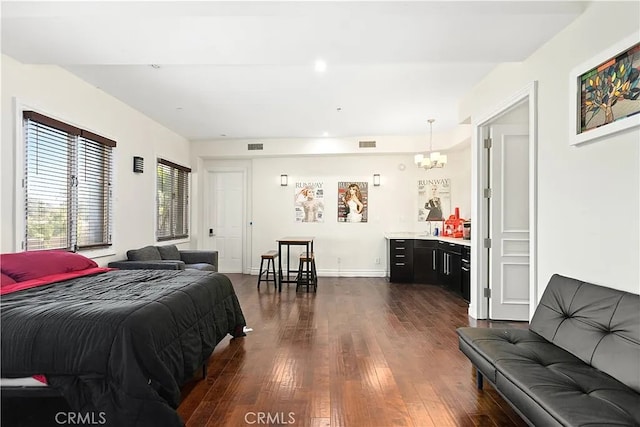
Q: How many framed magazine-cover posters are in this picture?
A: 3